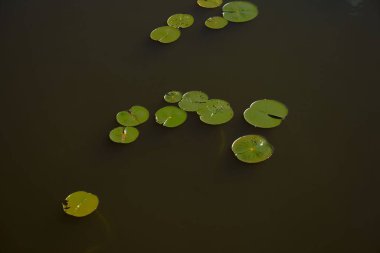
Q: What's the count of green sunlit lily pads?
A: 14